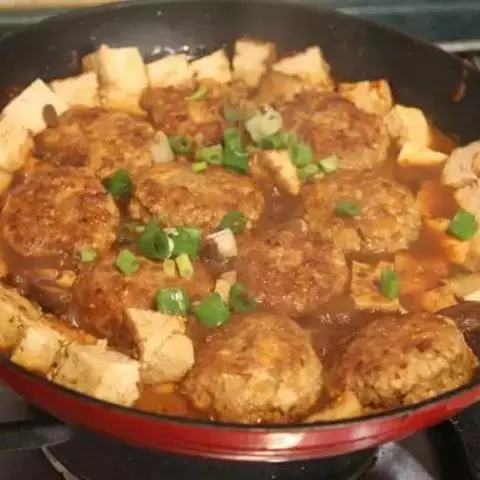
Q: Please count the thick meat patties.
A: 10